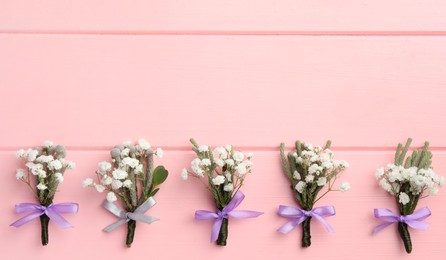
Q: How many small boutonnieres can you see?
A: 5